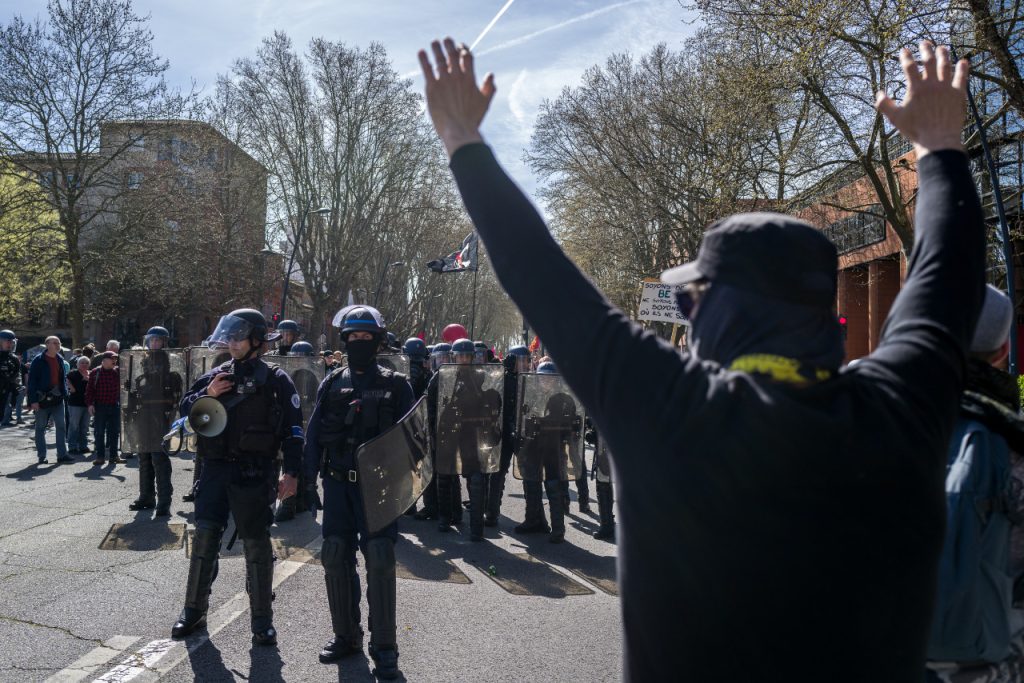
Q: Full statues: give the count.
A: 0